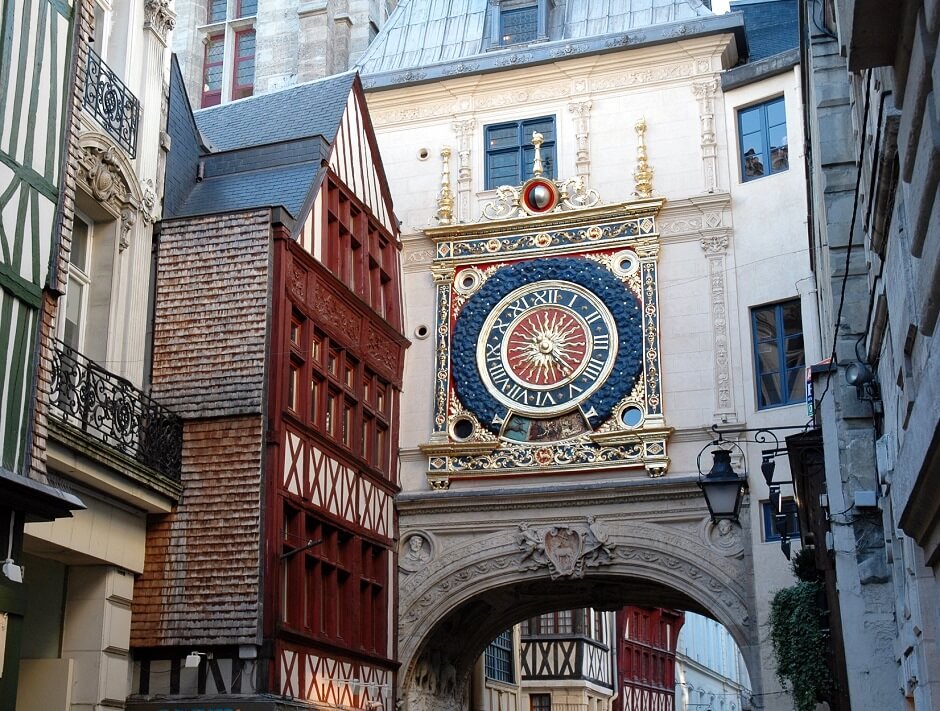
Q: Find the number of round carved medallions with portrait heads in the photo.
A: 2